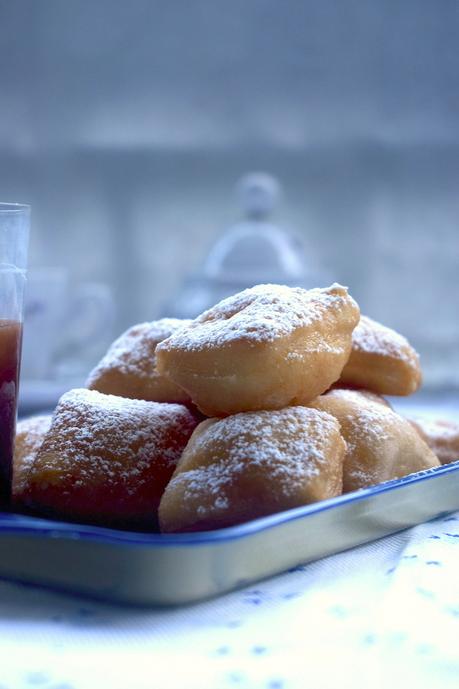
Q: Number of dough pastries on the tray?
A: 8